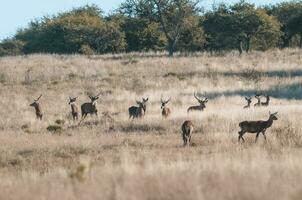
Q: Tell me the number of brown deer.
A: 12